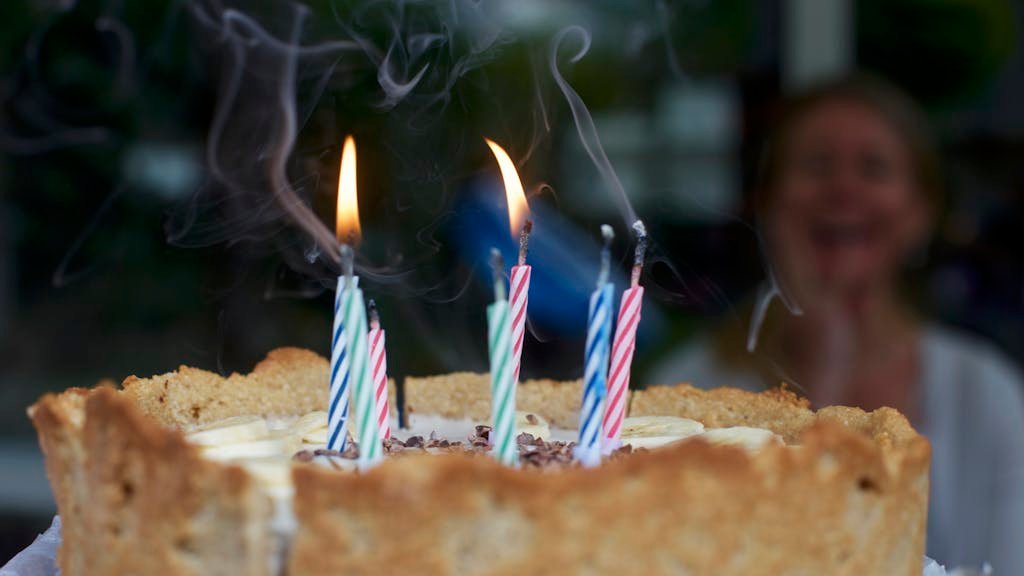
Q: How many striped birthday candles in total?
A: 7